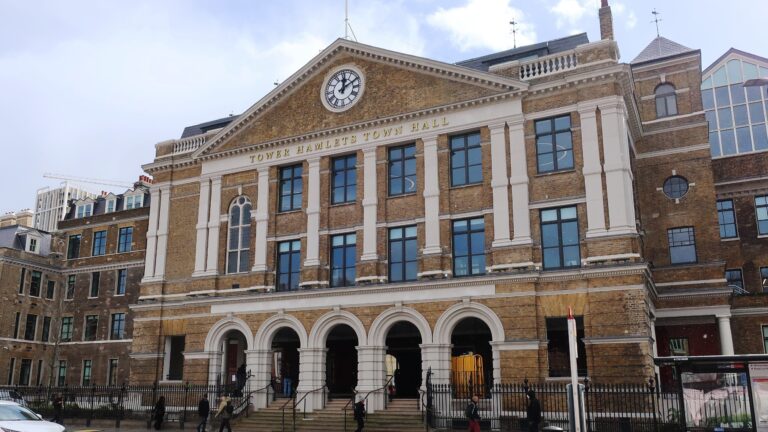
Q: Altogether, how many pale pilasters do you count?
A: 12